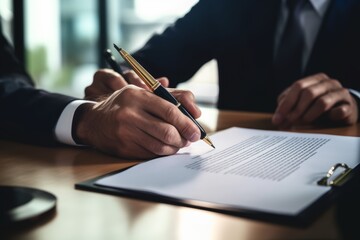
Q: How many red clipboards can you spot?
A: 0